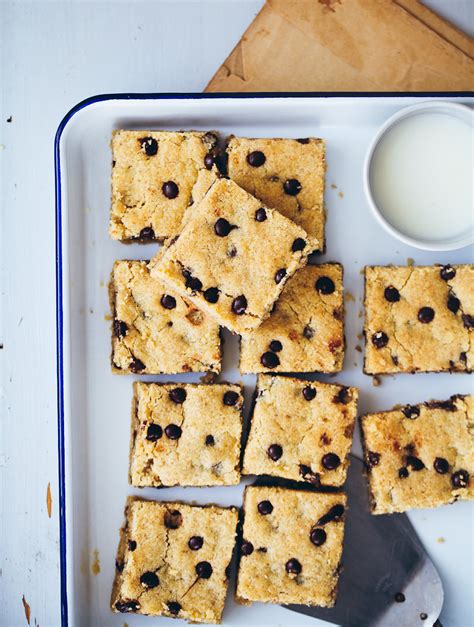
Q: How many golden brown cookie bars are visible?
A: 11